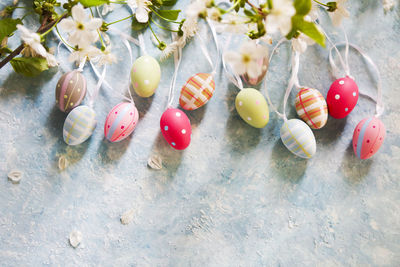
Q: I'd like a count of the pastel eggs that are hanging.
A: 12